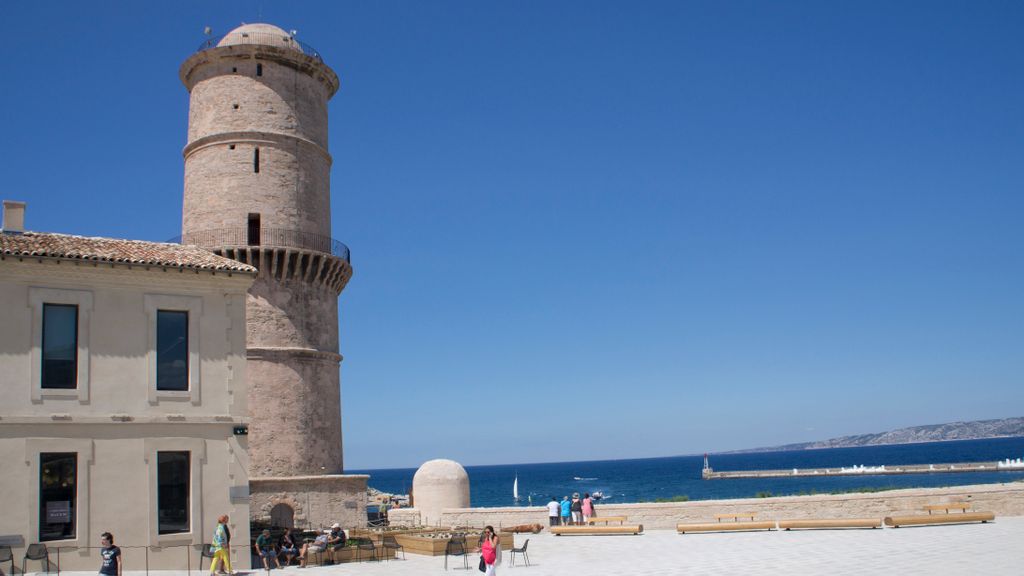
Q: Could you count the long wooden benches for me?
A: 4